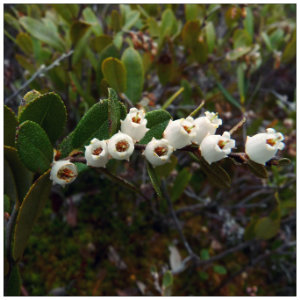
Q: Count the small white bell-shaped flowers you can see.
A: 9